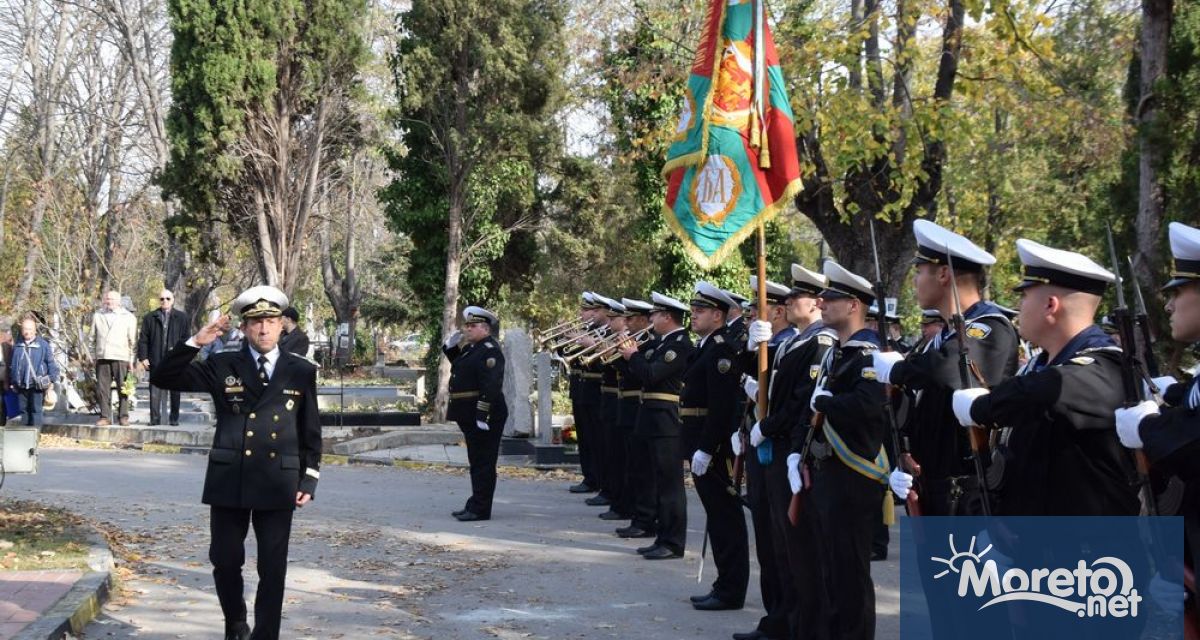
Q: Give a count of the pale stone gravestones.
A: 2